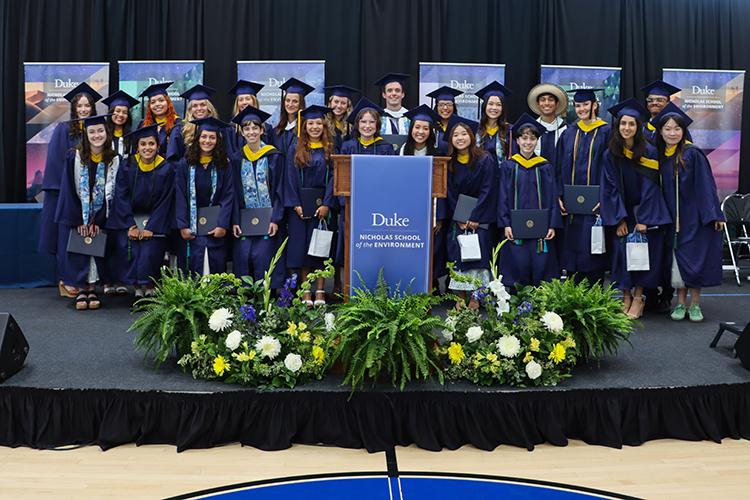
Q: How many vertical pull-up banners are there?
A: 6